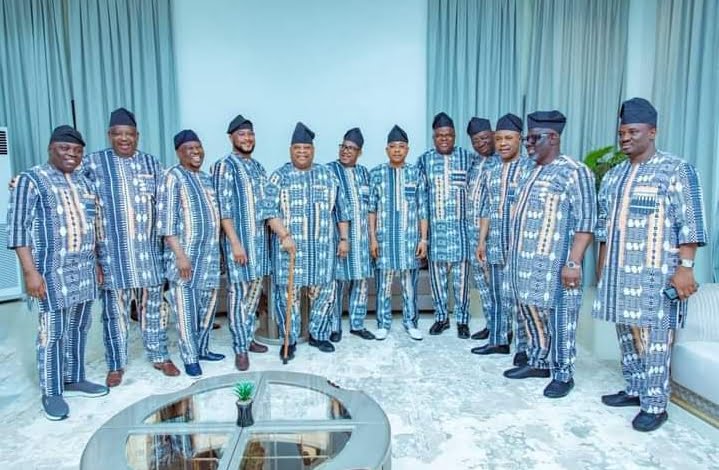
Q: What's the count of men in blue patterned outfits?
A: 12